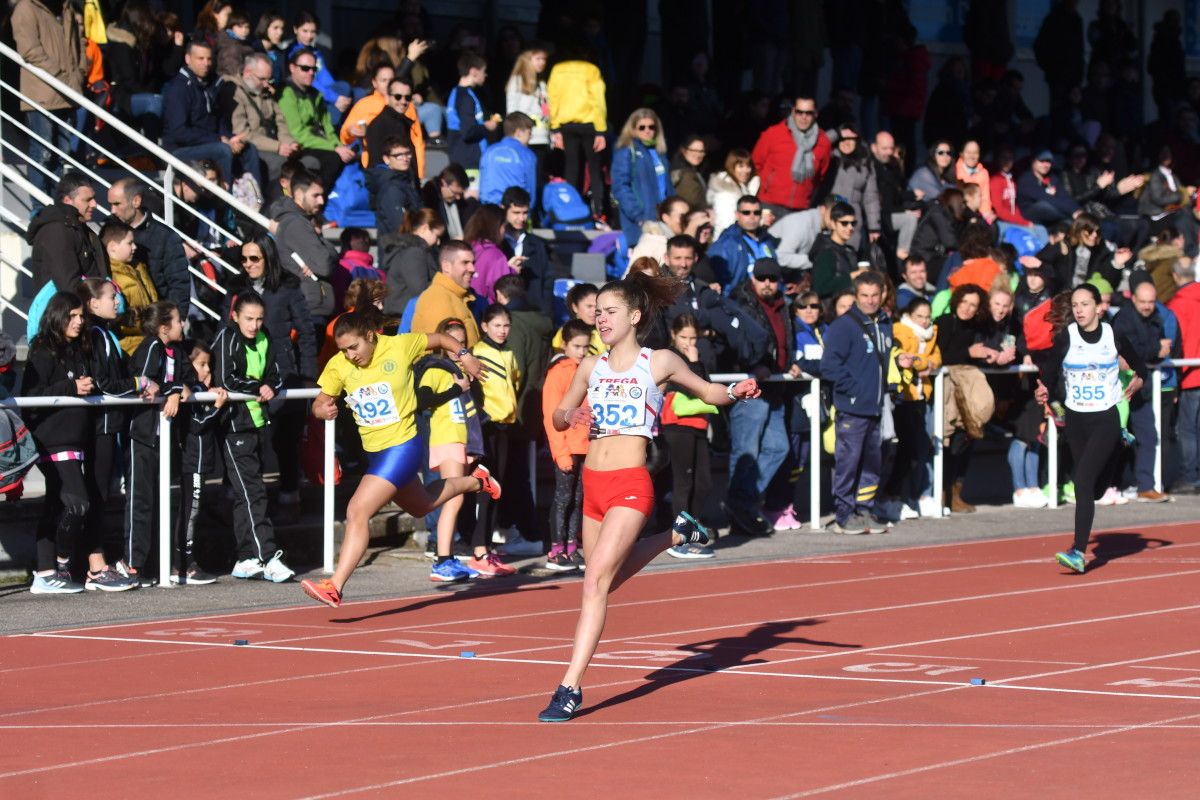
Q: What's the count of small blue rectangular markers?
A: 3